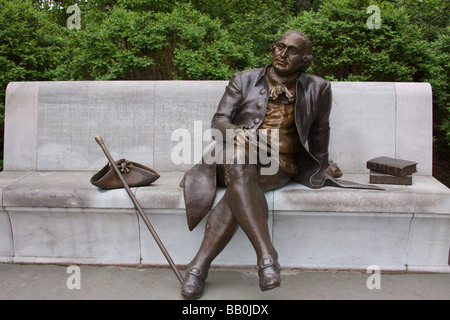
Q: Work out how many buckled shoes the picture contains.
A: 2